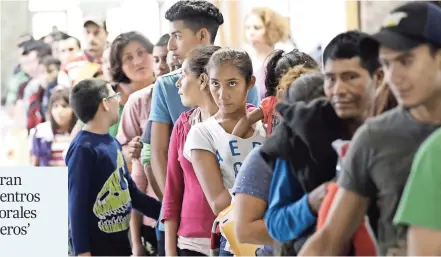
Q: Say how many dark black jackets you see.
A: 1